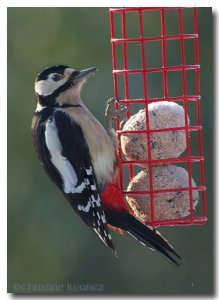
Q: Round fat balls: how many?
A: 2